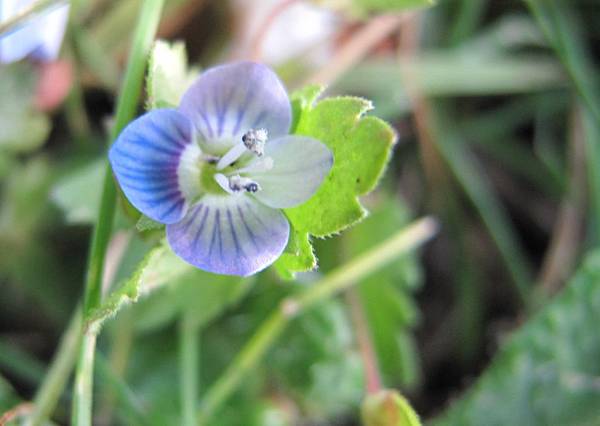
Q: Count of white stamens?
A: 2